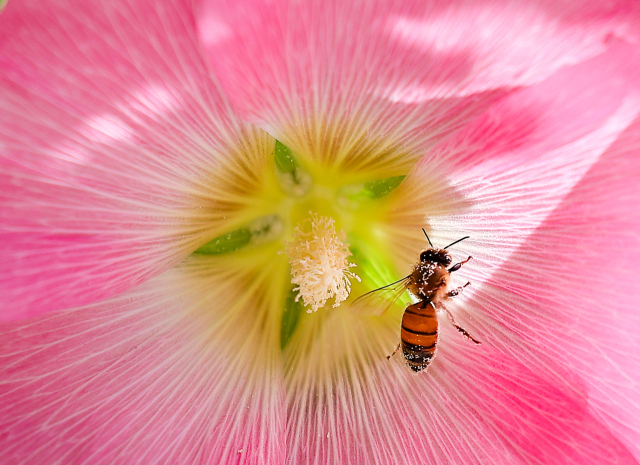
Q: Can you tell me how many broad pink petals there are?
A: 5